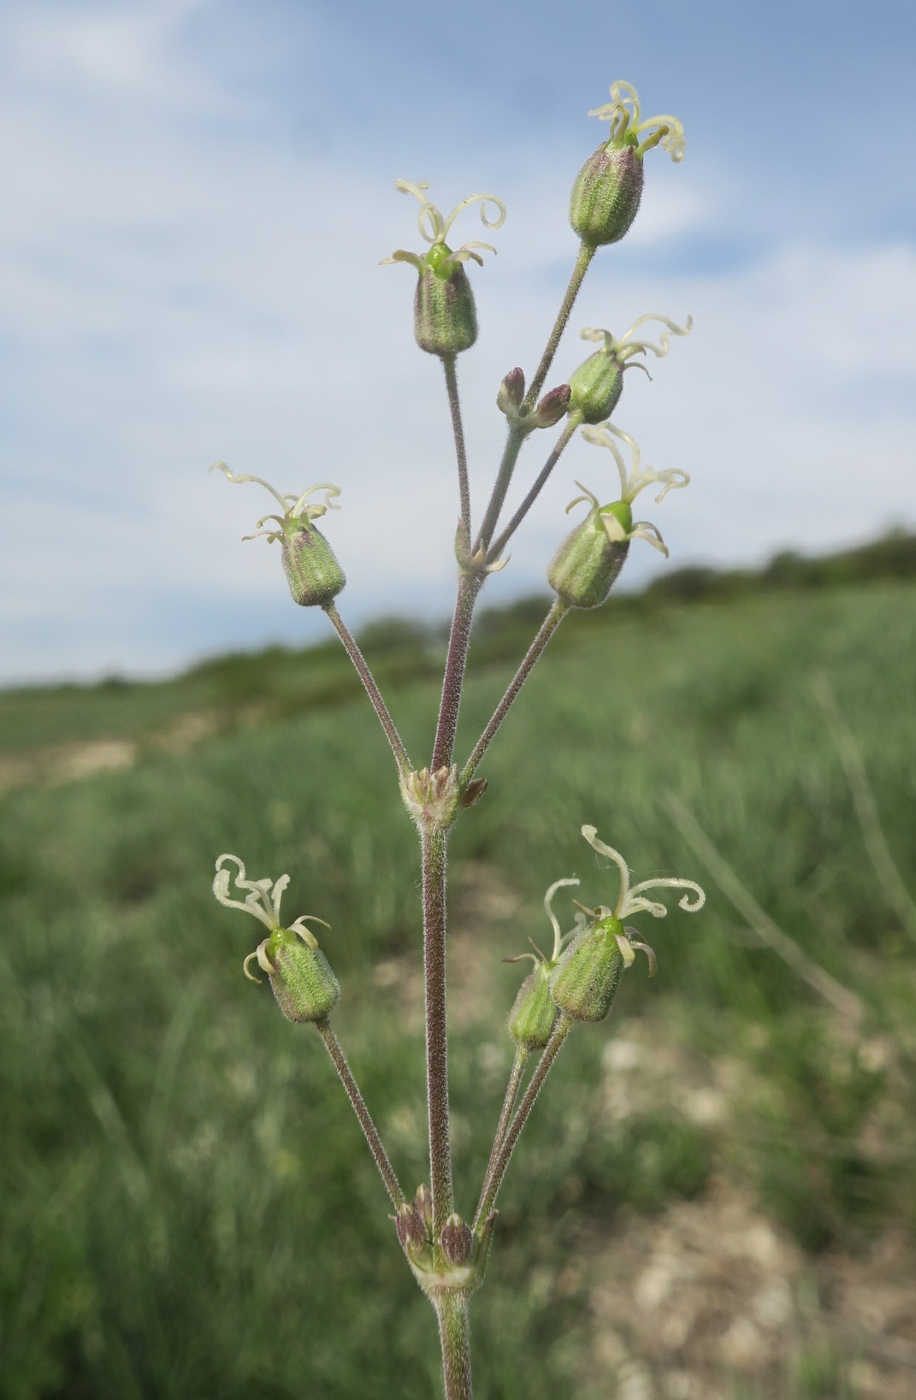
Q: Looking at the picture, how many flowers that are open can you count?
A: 8